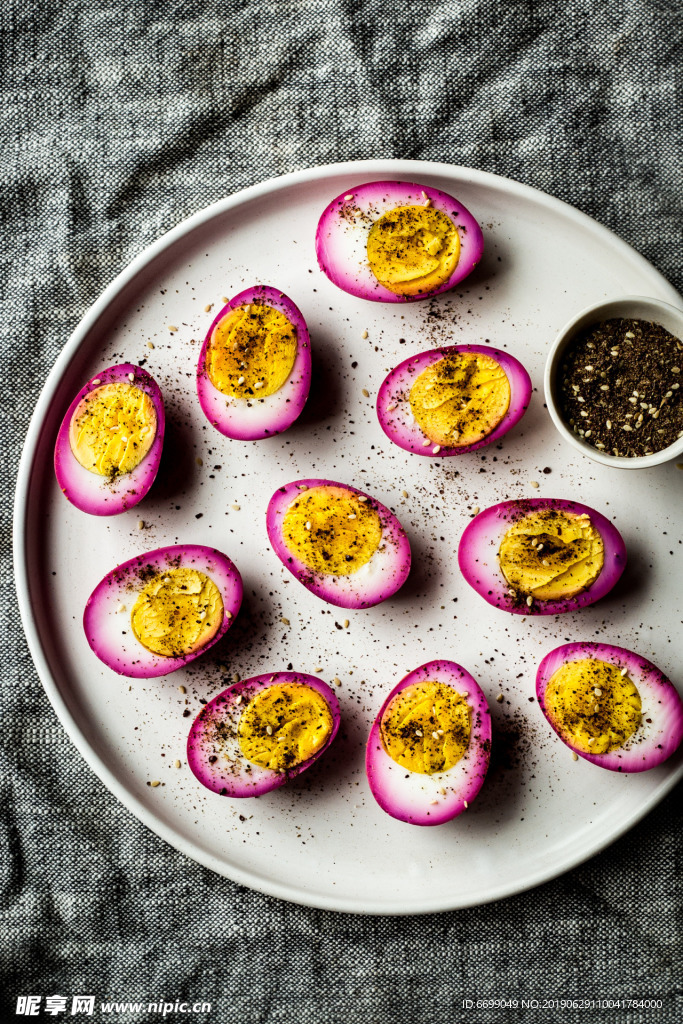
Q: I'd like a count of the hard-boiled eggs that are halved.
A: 10